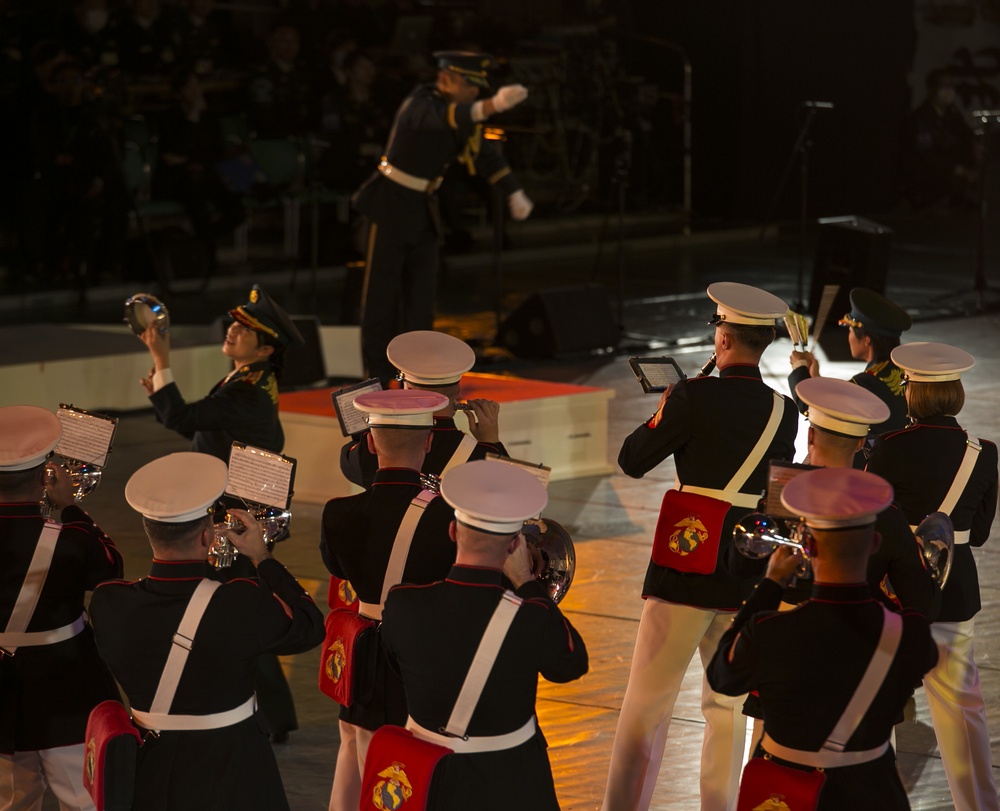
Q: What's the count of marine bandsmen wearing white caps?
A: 9